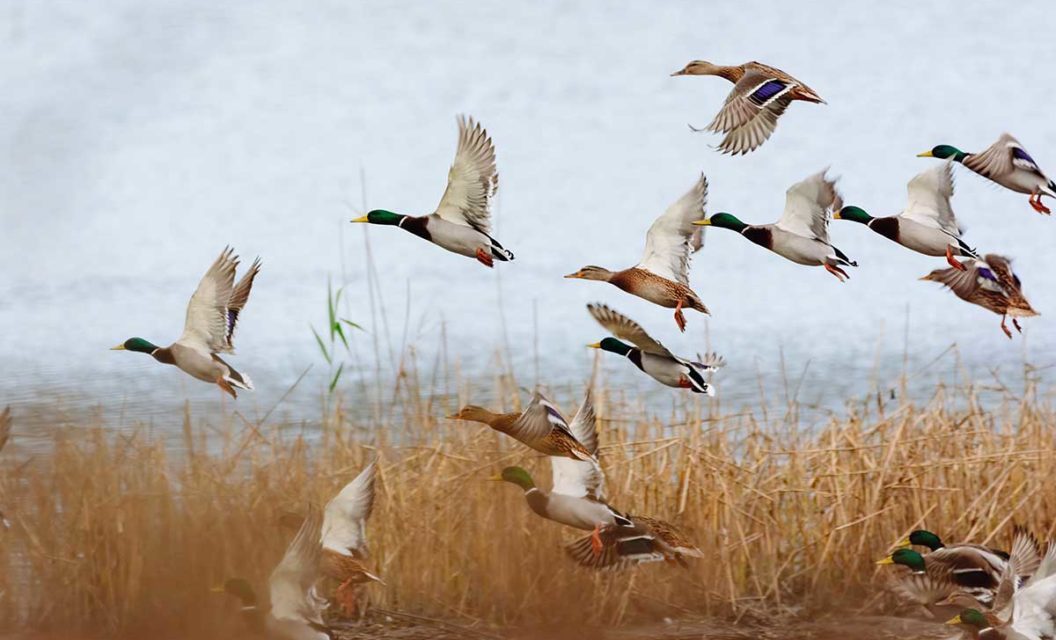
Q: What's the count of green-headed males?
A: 11